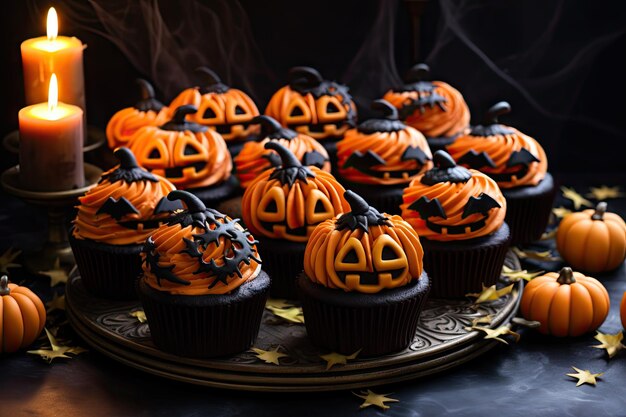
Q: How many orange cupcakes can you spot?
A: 13